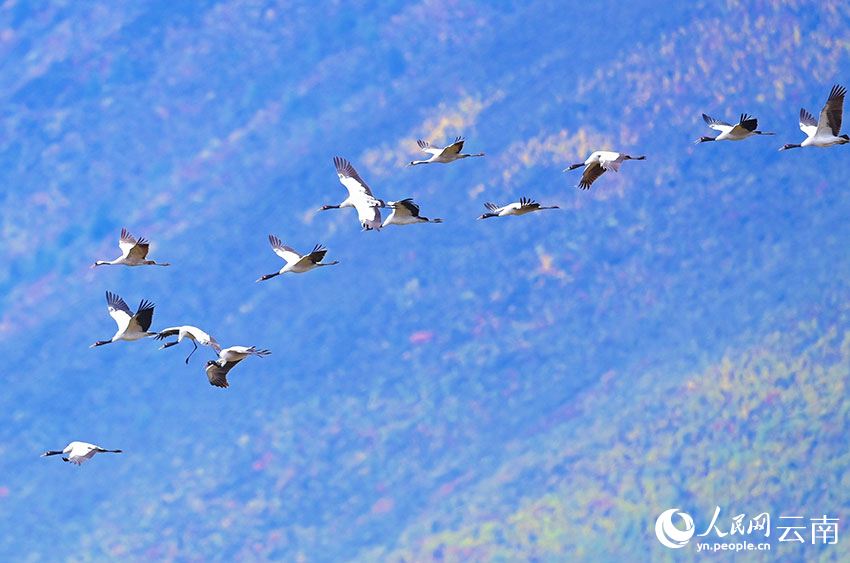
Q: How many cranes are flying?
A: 13